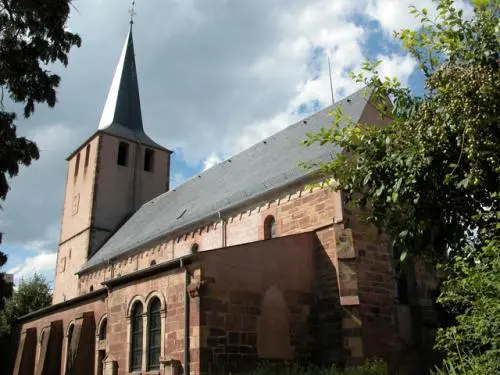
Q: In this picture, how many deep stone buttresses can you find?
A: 3